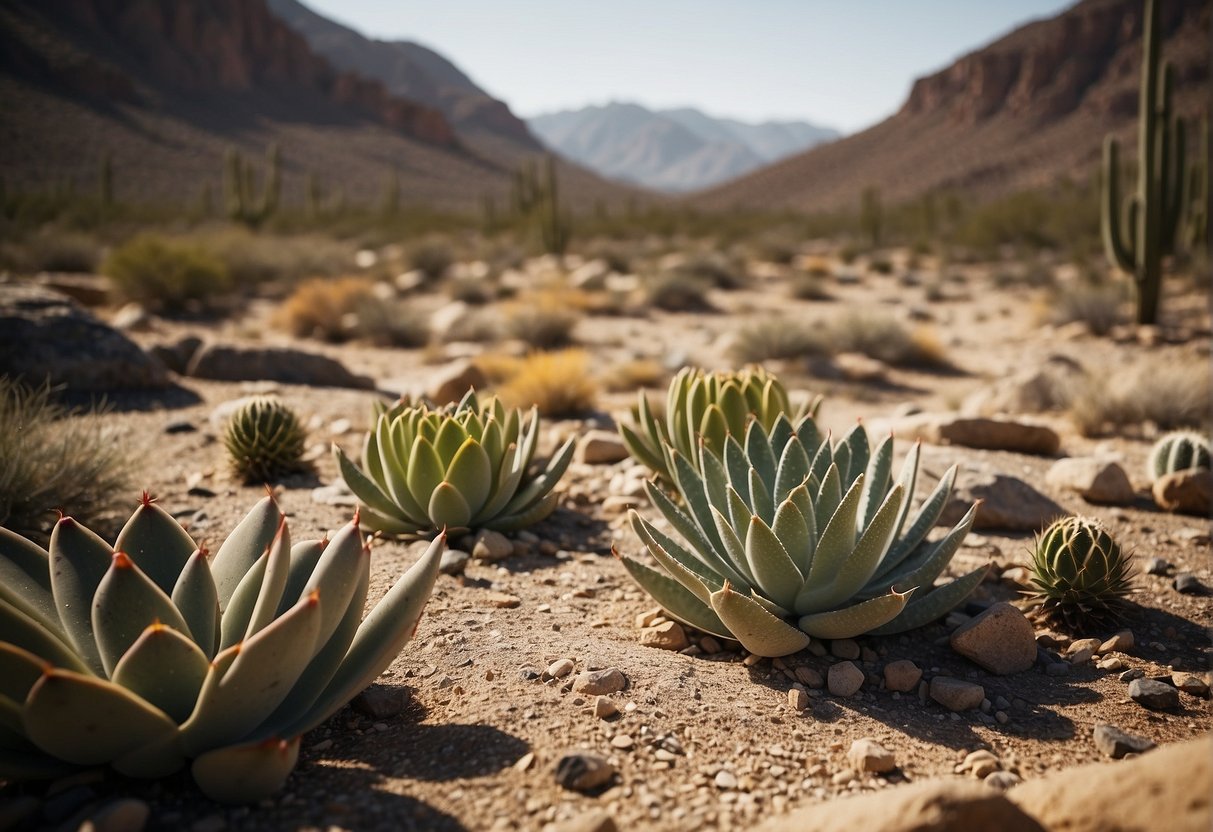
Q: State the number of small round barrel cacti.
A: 3